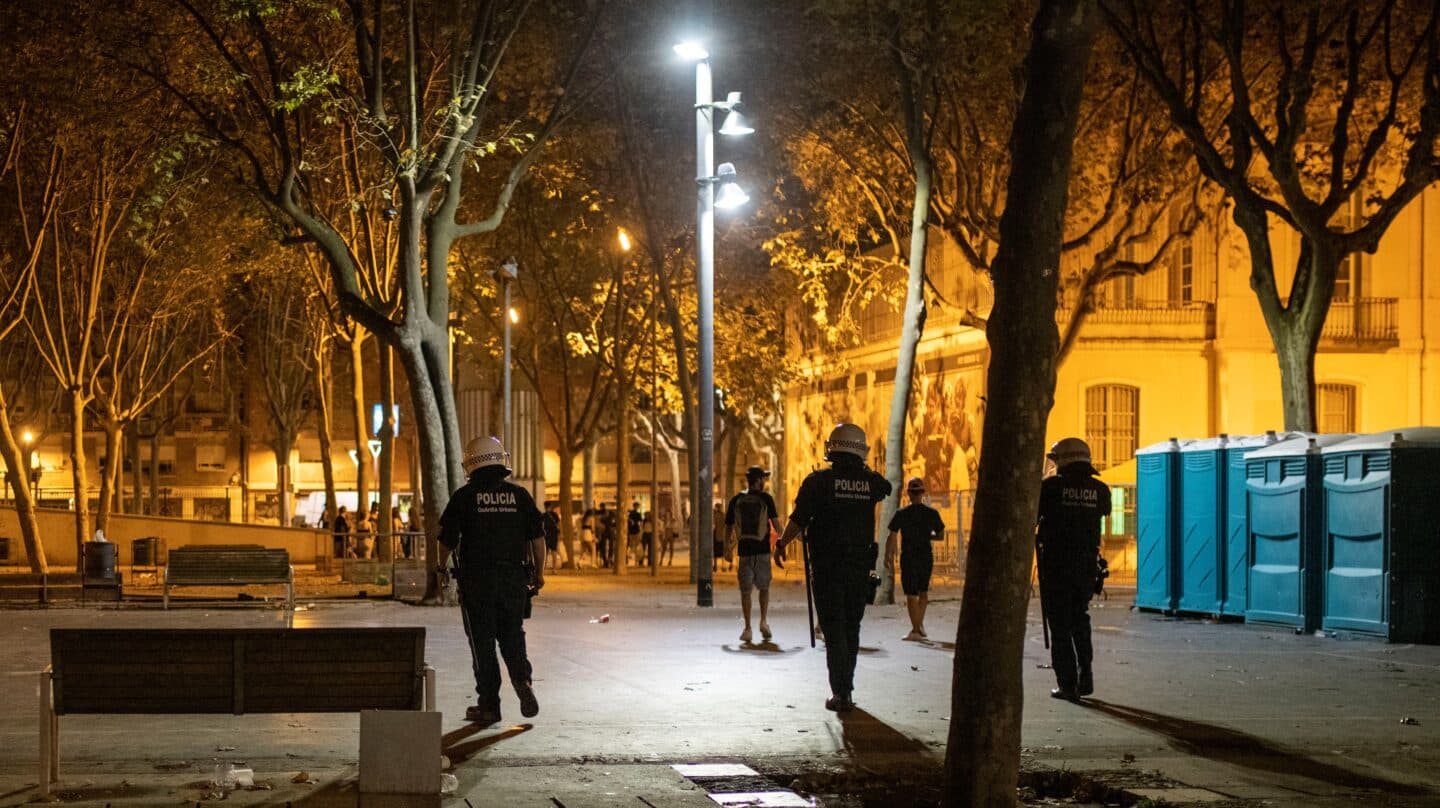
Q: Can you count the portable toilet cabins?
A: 5